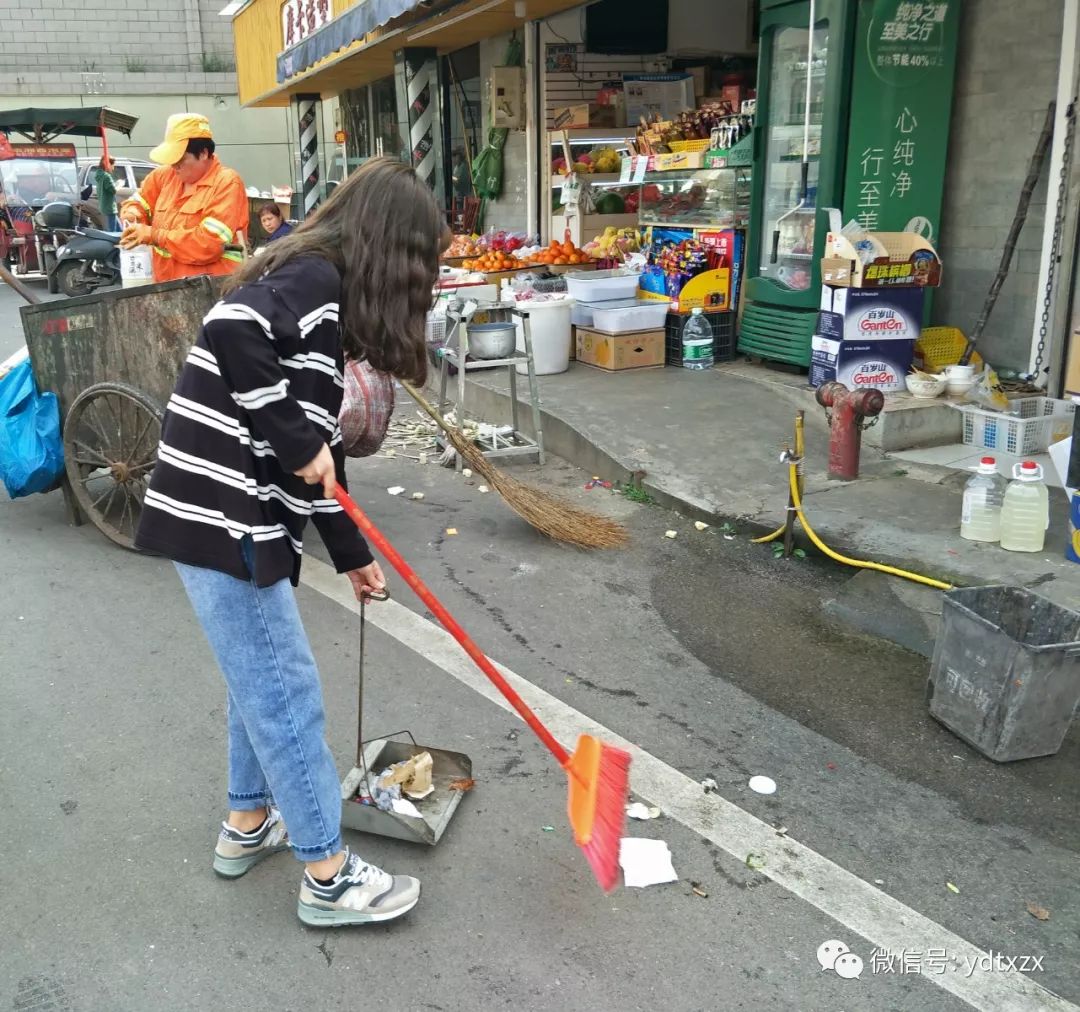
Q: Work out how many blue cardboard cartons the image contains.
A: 2